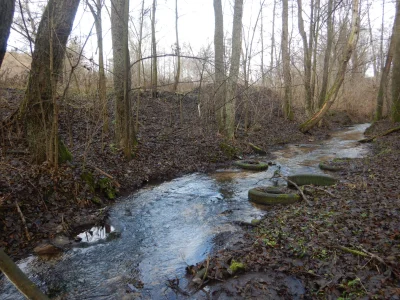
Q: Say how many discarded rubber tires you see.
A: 4